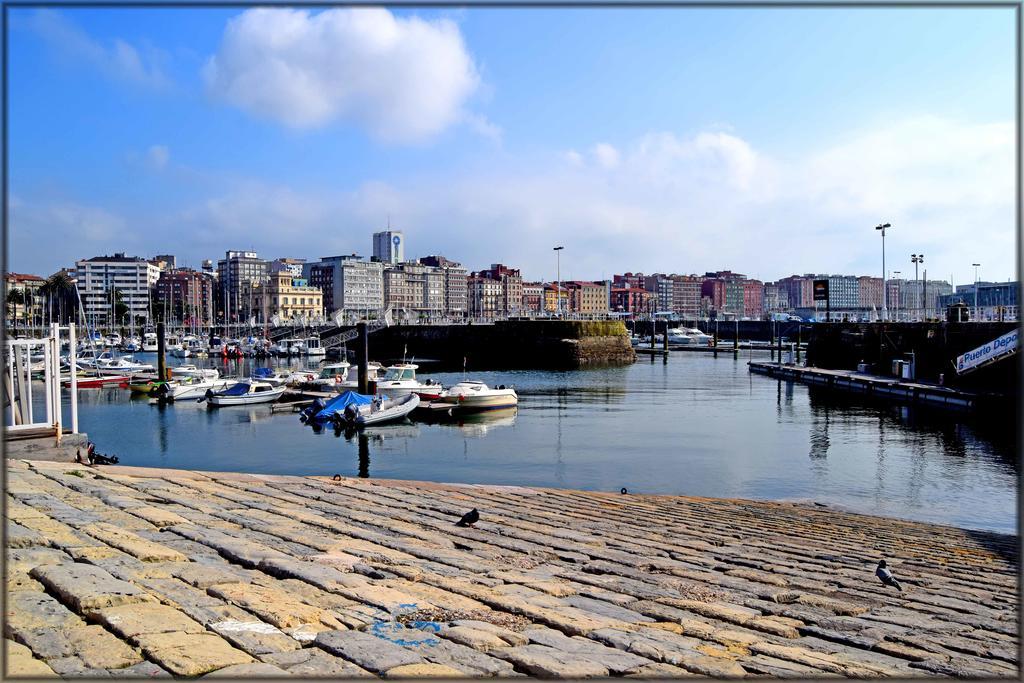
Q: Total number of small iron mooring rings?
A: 2